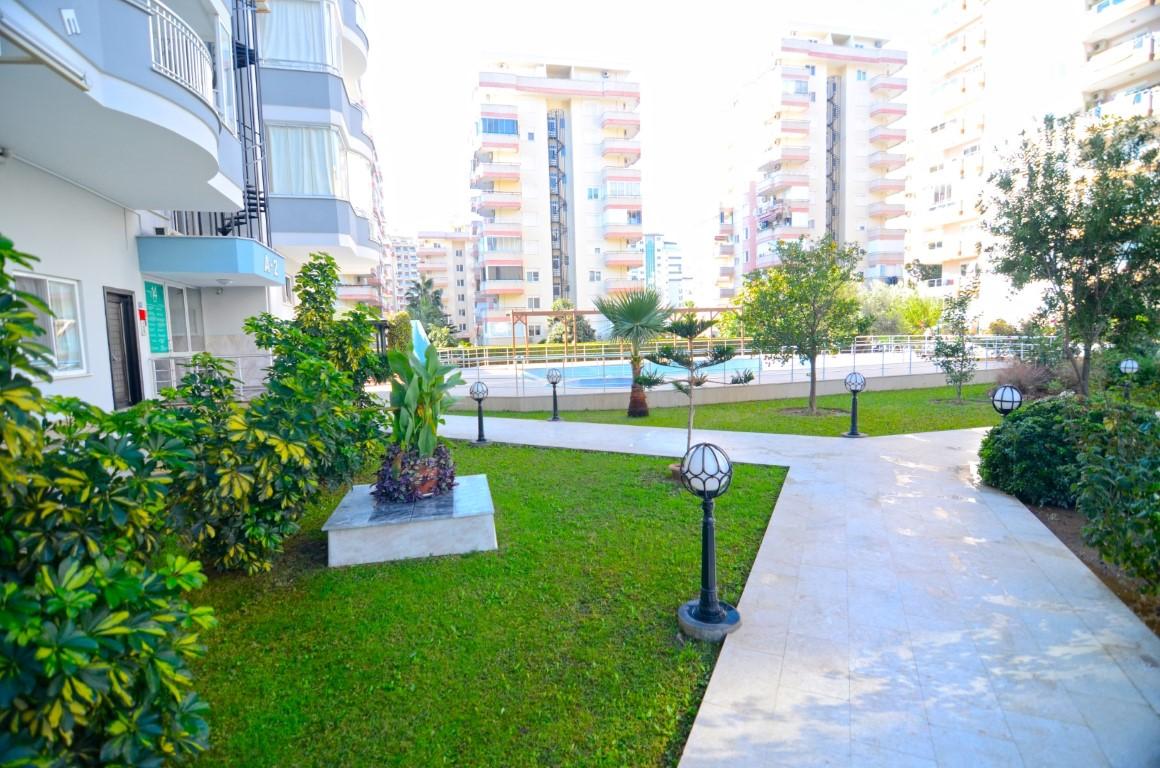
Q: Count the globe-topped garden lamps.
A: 6